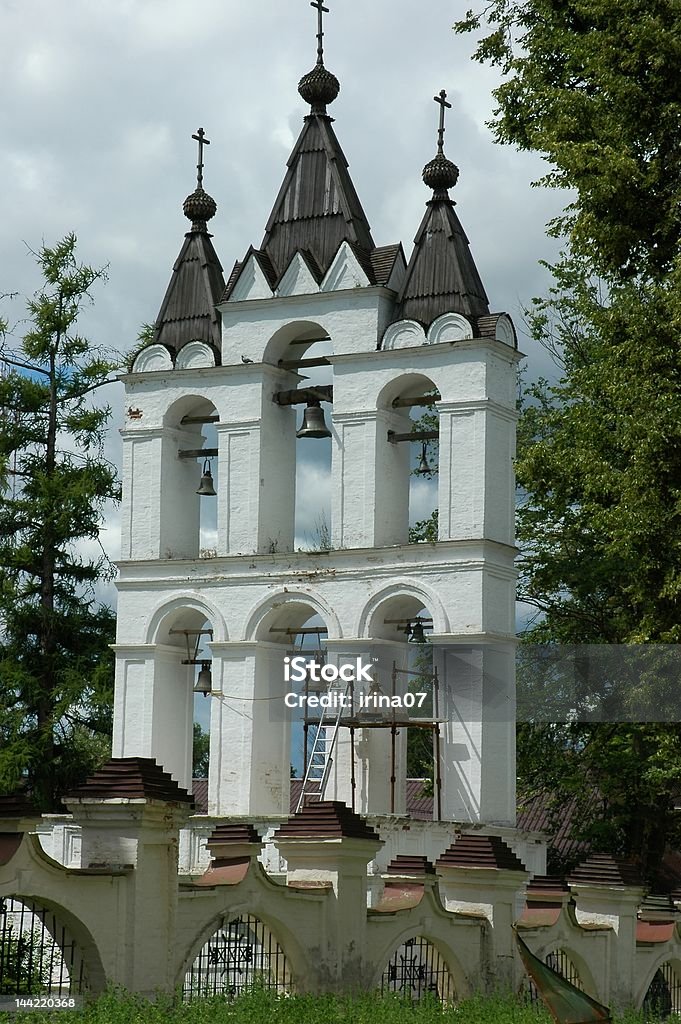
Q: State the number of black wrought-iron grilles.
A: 5